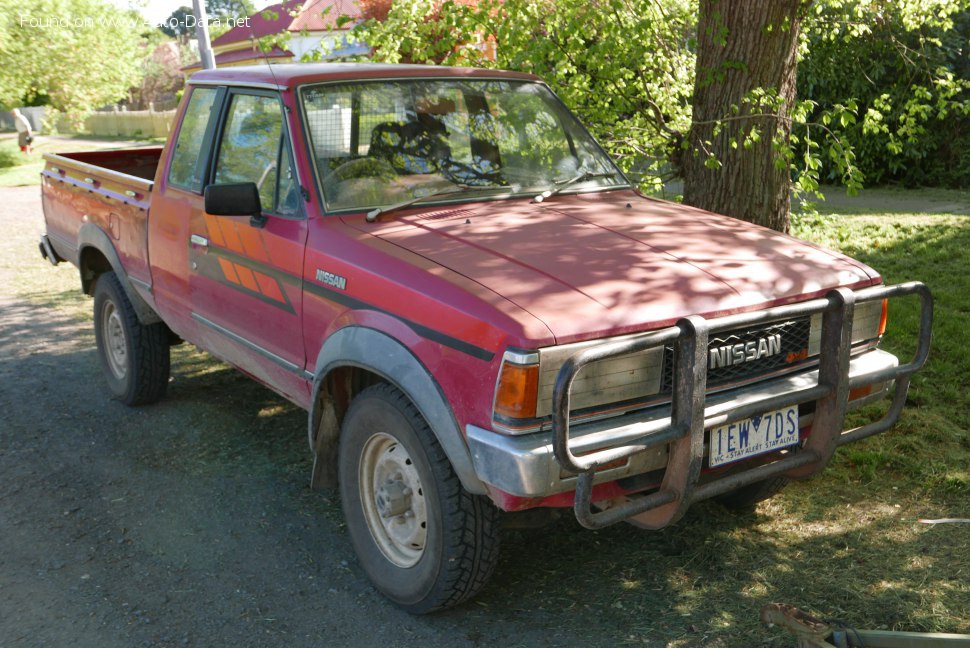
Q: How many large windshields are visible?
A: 1